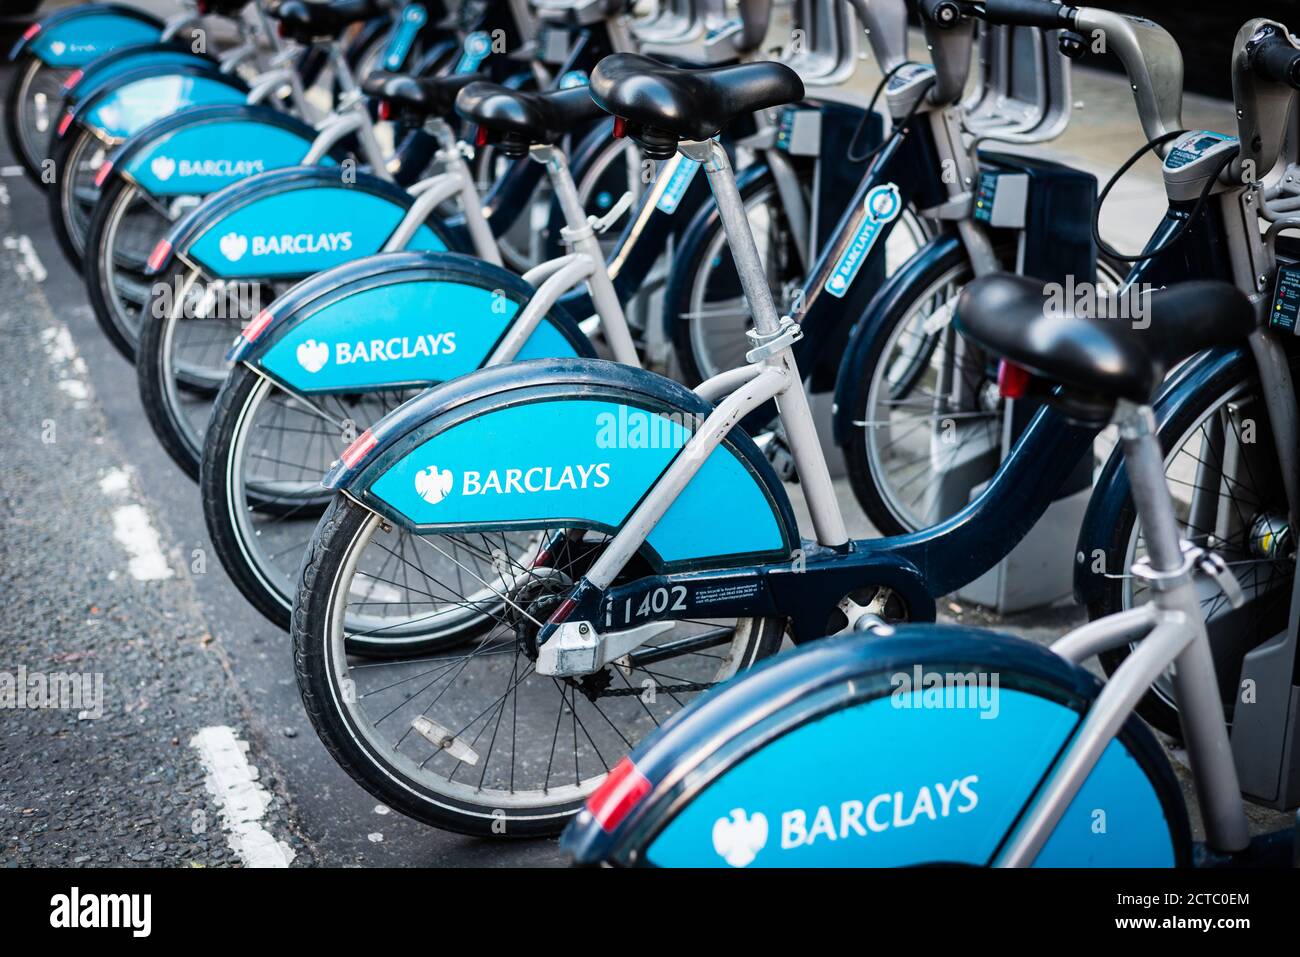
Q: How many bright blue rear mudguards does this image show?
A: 8